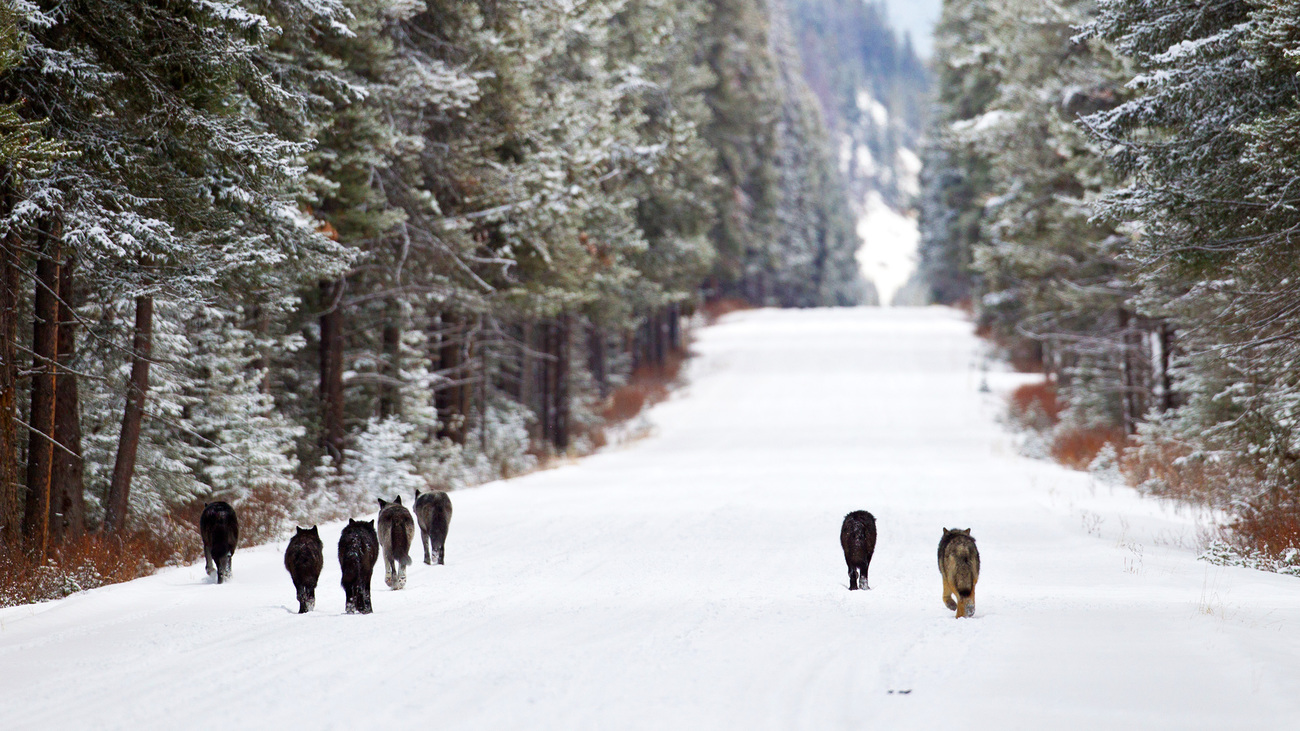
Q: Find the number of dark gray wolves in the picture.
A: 2